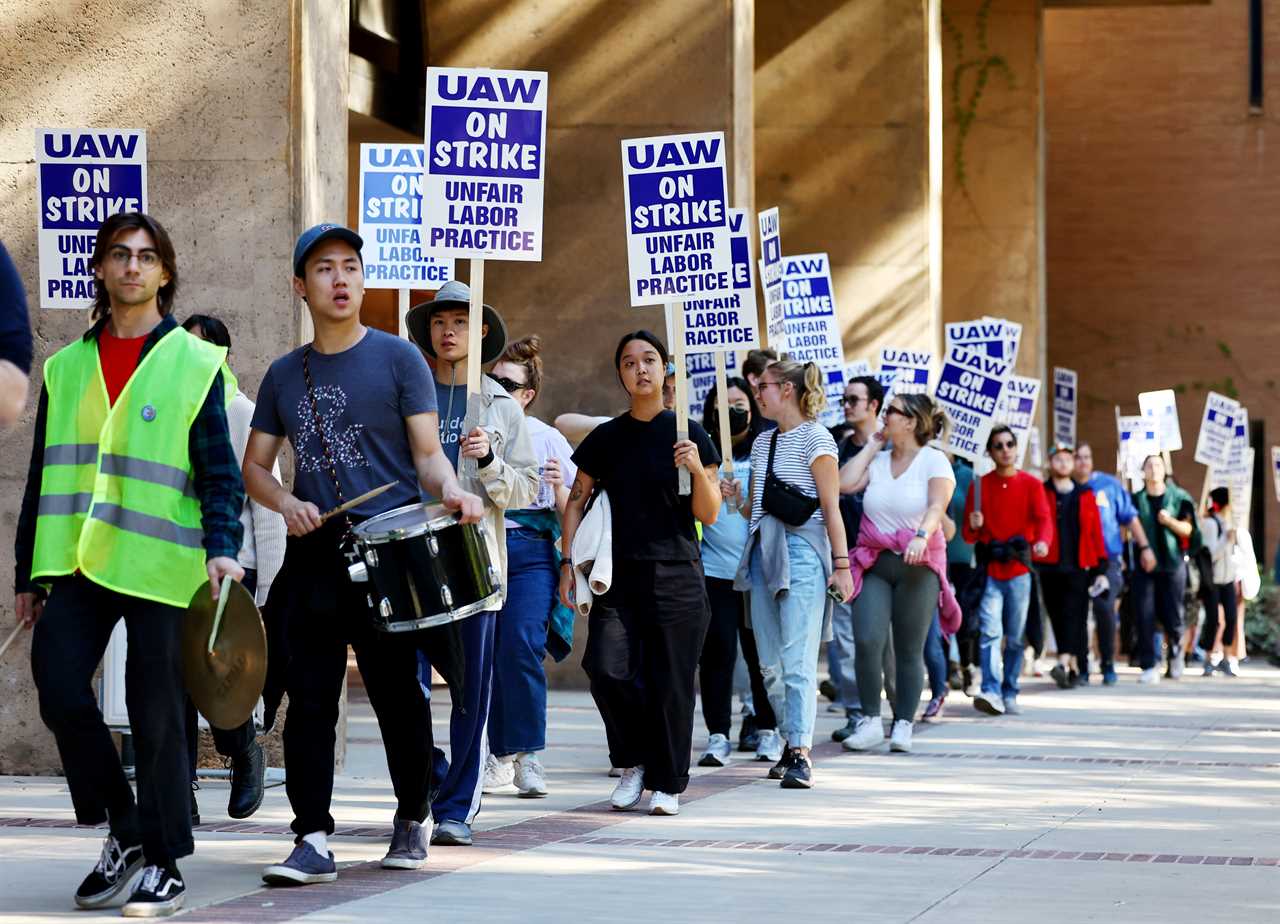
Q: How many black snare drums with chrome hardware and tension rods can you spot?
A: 1